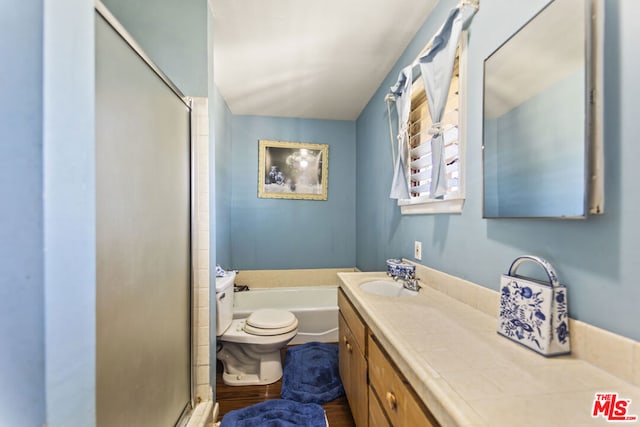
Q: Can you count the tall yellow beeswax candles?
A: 0